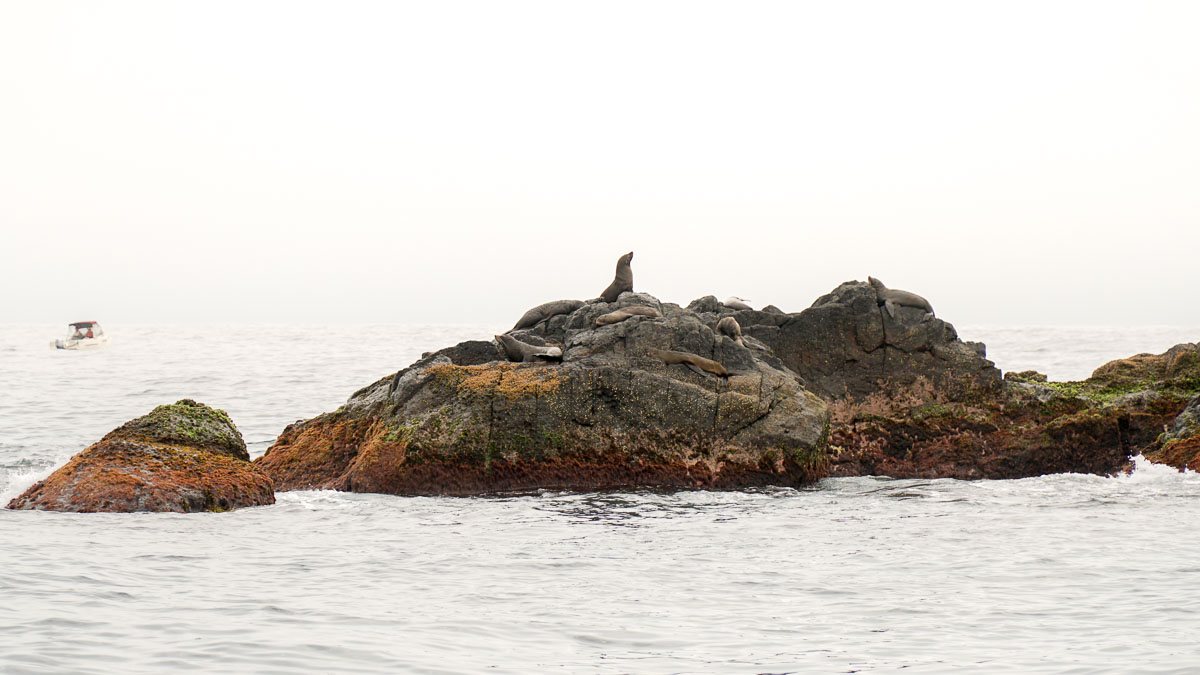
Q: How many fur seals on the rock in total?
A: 8